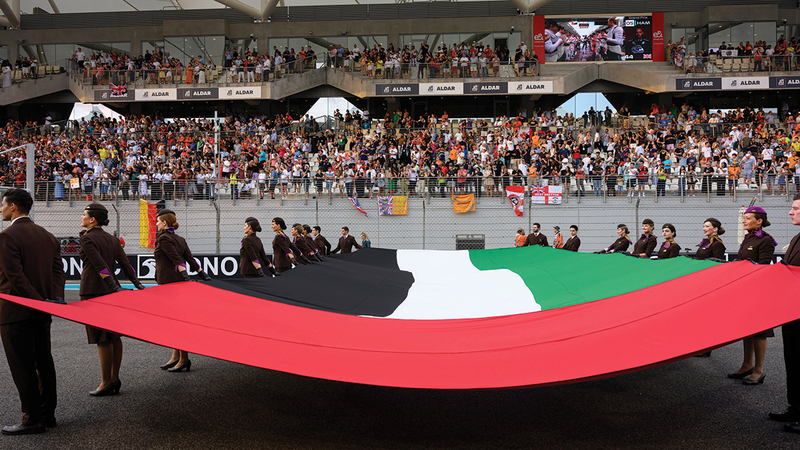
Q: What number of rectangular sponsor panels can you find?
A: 11